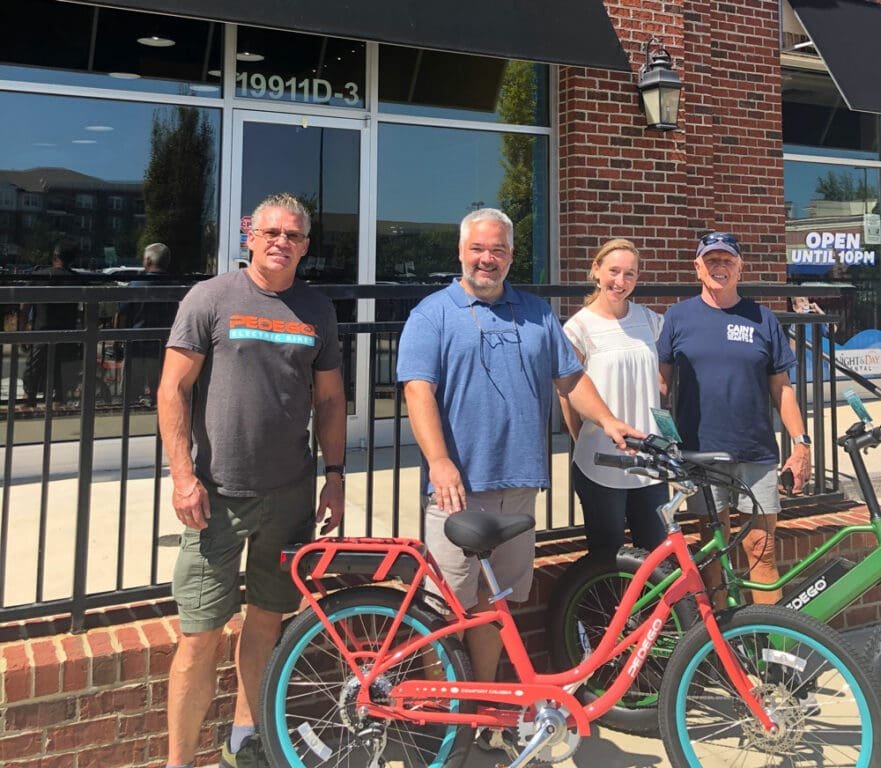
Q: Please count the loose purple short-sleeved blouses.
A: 0